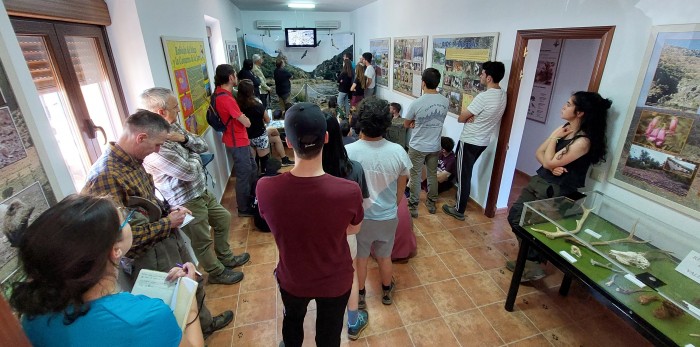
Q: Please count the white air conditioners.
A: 2